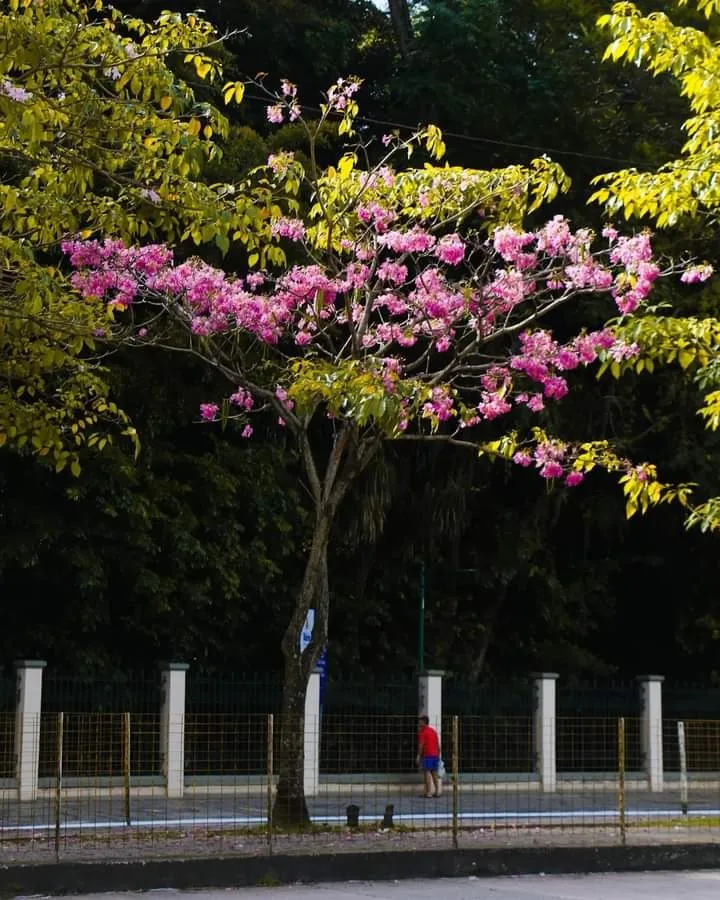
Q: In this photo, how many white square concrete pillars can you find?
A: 6